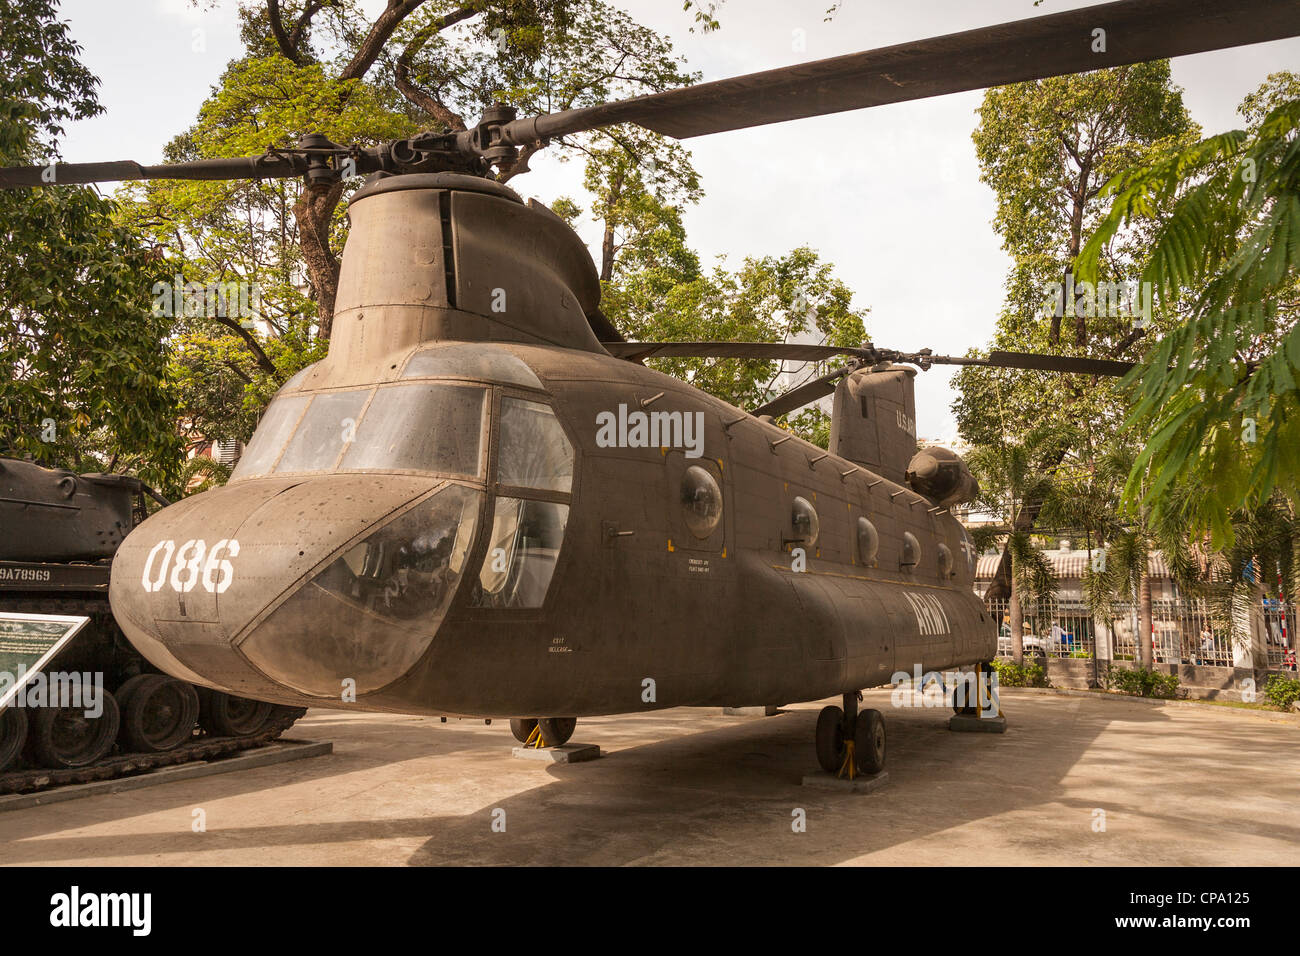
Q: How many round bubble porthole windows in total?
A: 5